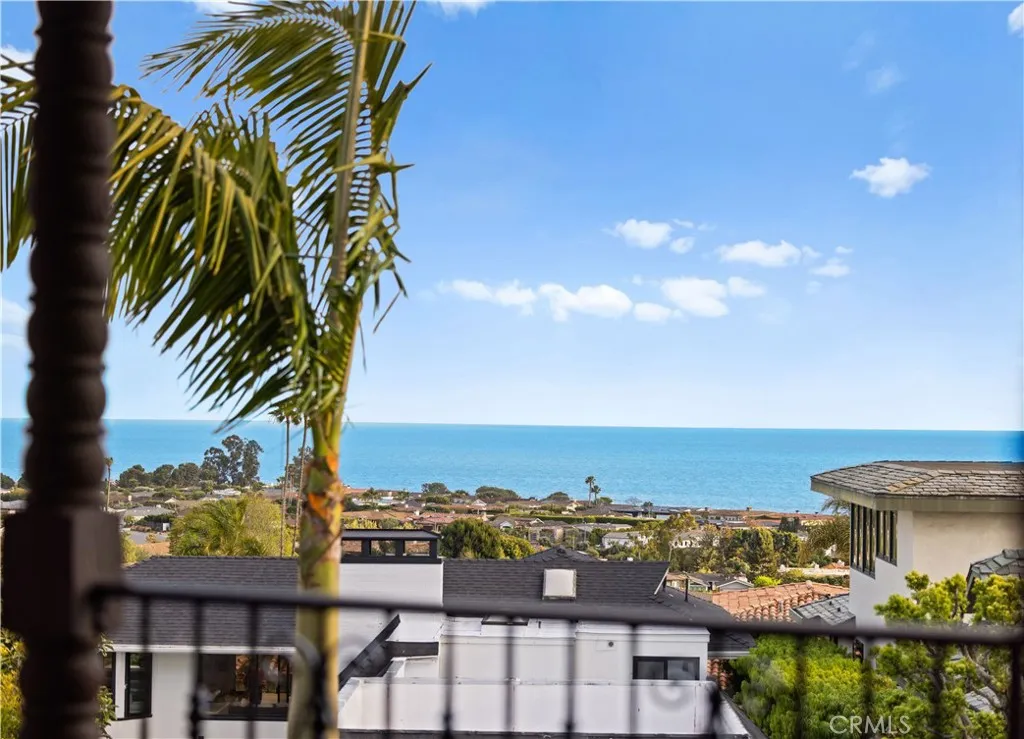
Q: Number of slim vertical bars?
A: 14